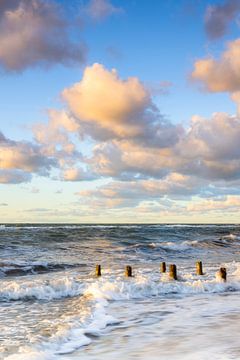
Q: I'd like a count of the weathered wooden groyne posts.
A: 6